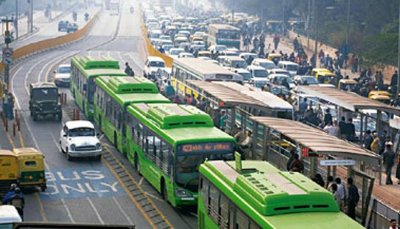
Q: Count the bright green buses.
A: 4